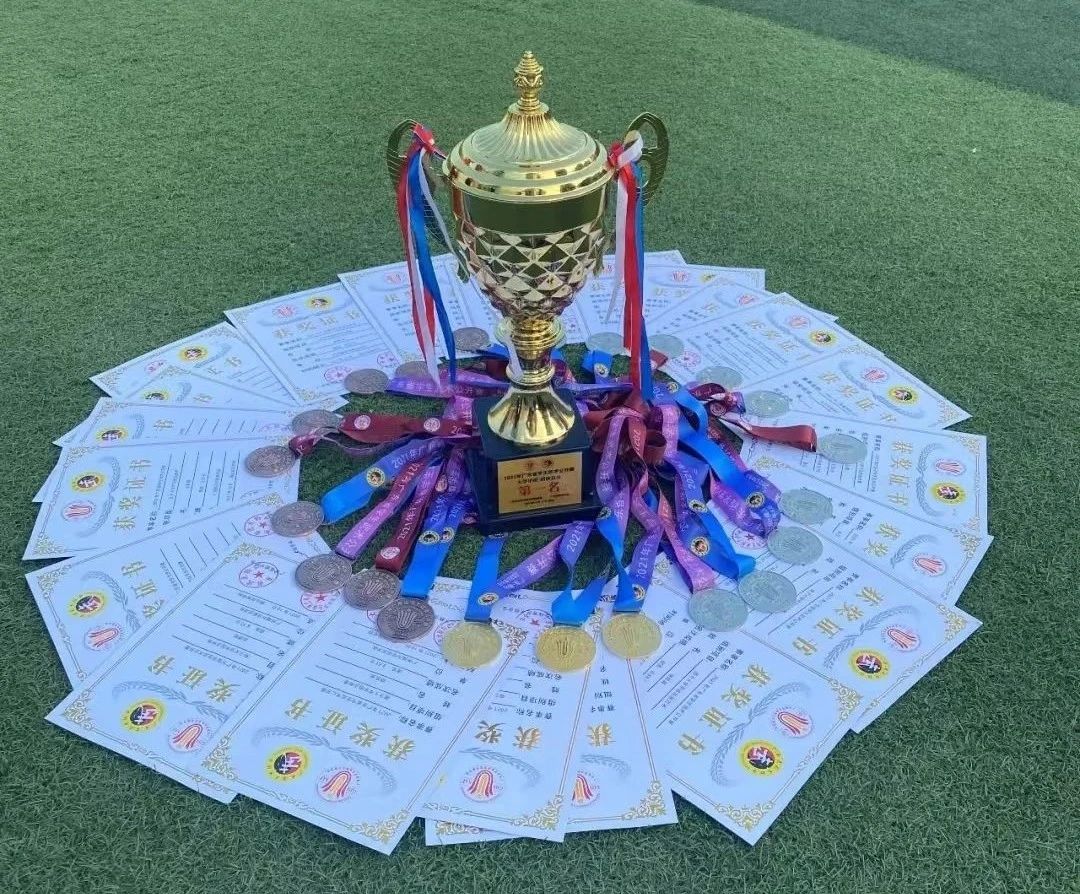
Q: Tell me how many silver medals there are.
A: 9